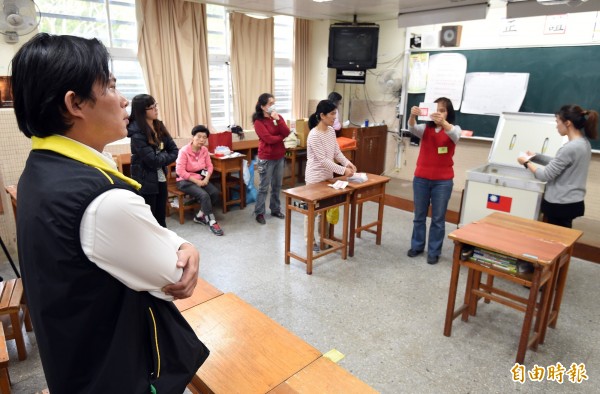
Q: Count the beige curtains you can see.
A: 3